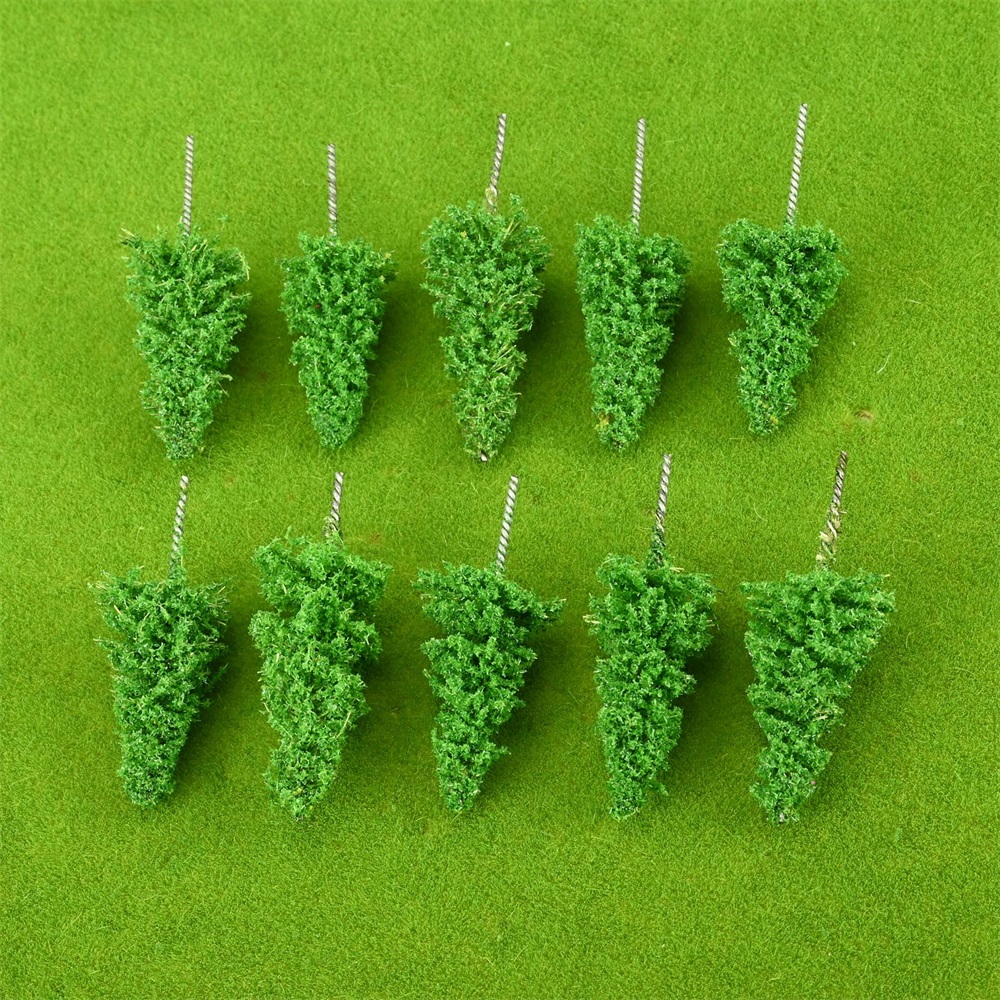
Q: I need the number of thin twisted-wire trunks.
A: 10